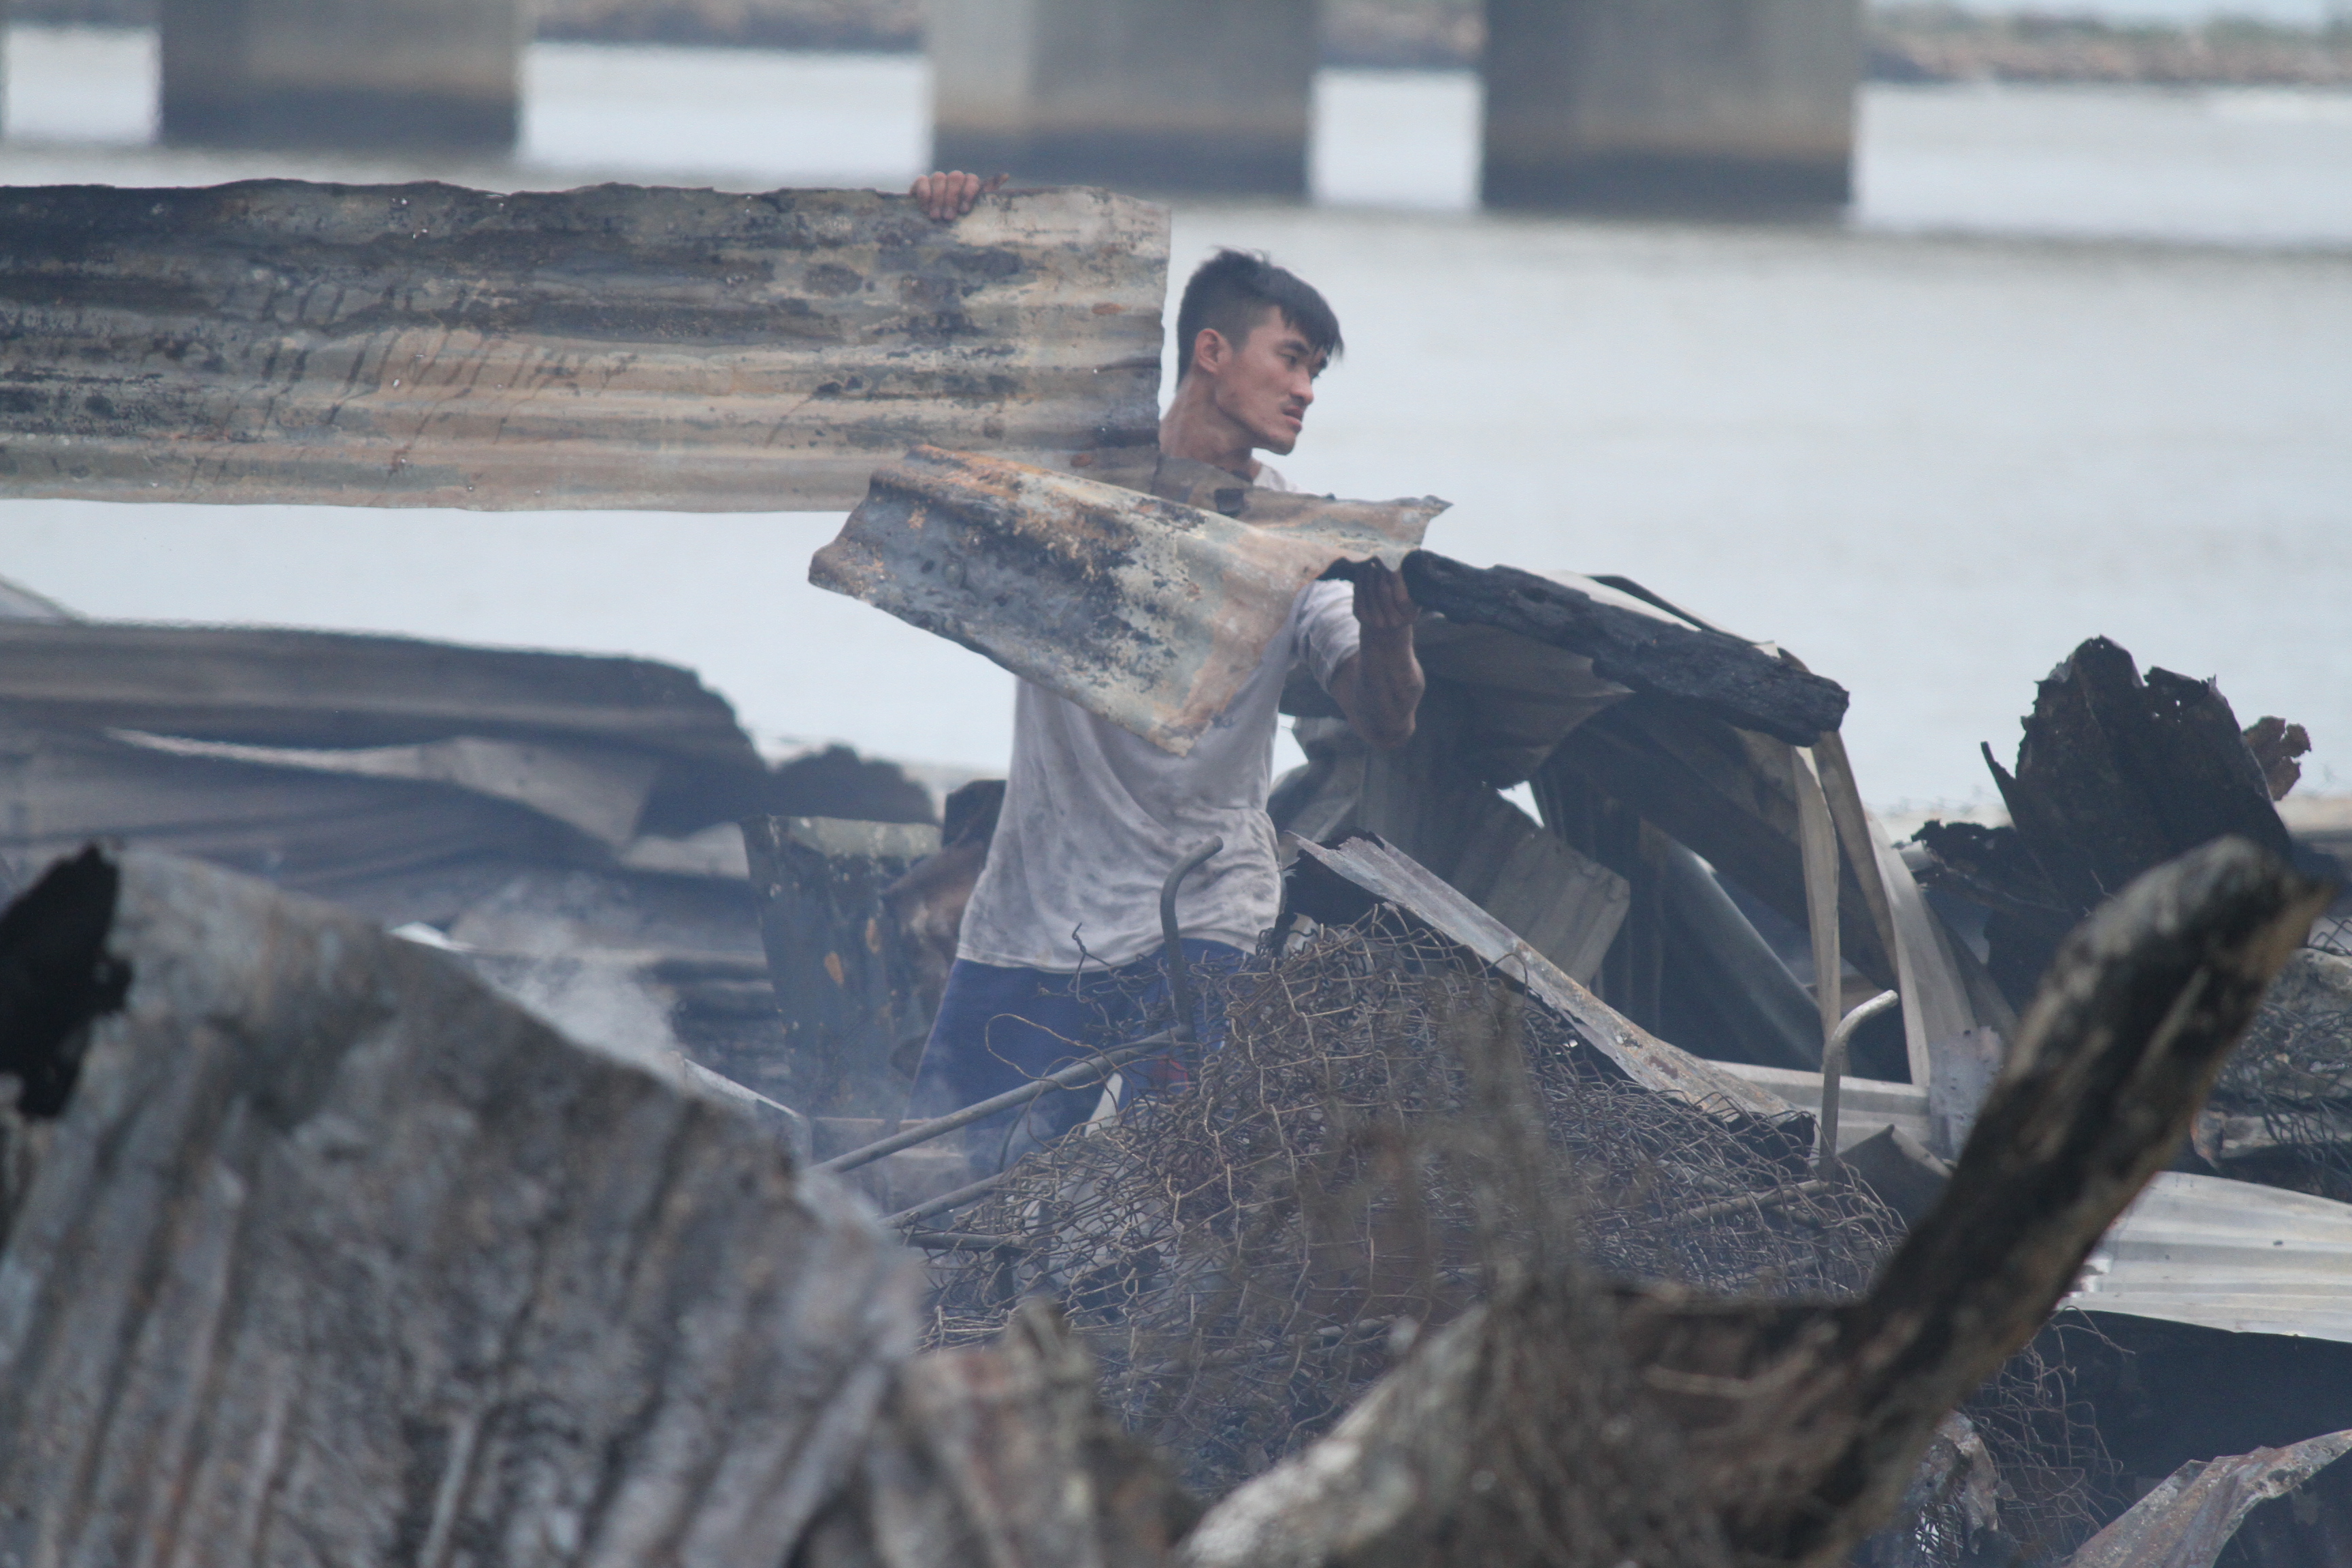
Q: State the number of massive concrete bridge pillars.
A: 3